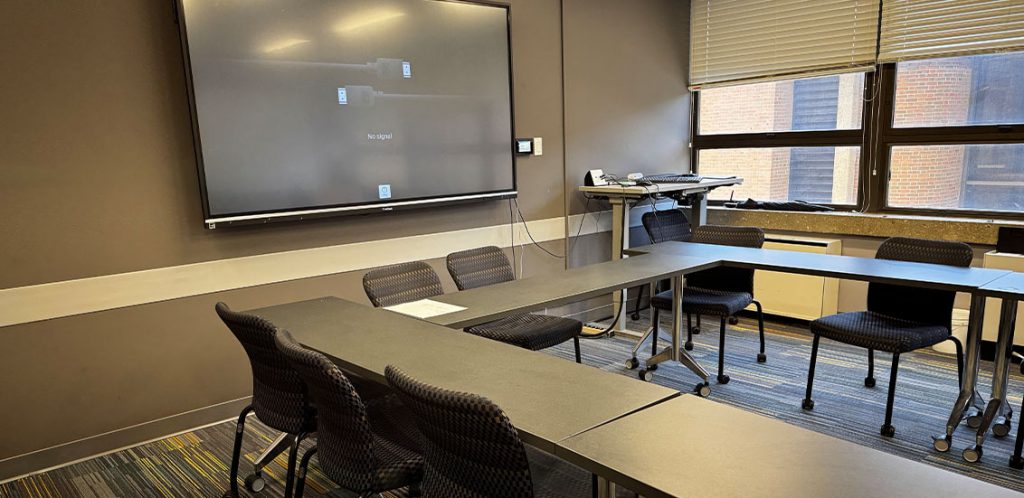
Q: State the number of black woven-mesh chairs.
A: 8